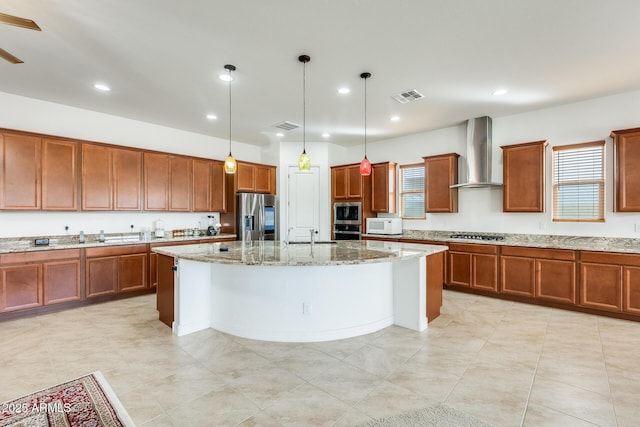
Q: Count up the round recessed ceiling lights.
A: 8